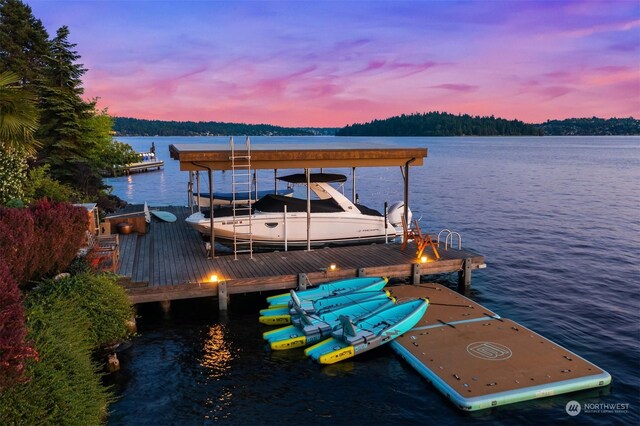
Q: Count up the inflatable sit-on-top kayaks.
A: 4